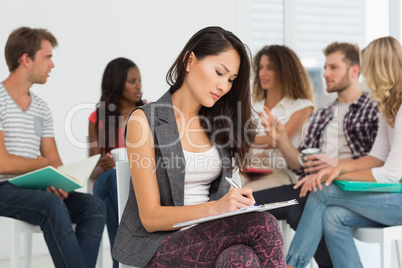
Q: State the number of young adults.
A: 6